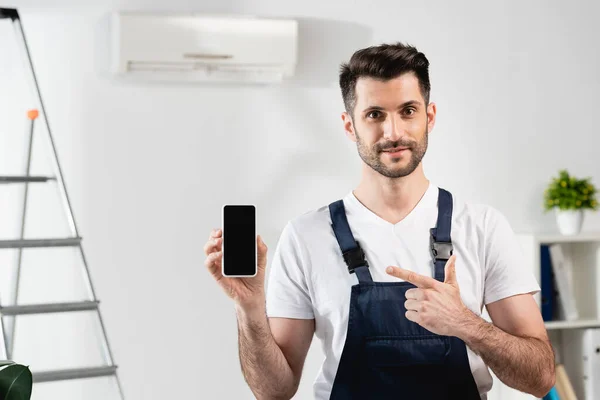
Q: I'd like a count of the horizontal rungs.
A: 4